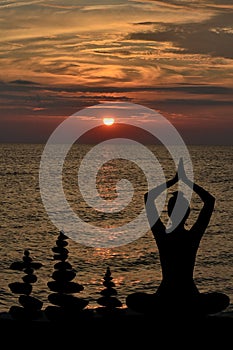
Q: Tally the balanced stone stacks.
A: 3